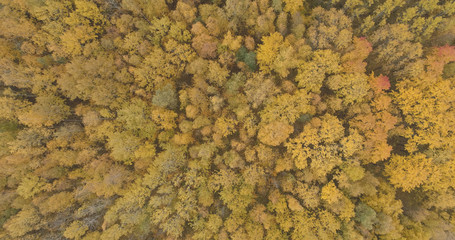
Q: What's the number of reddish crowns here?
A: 3